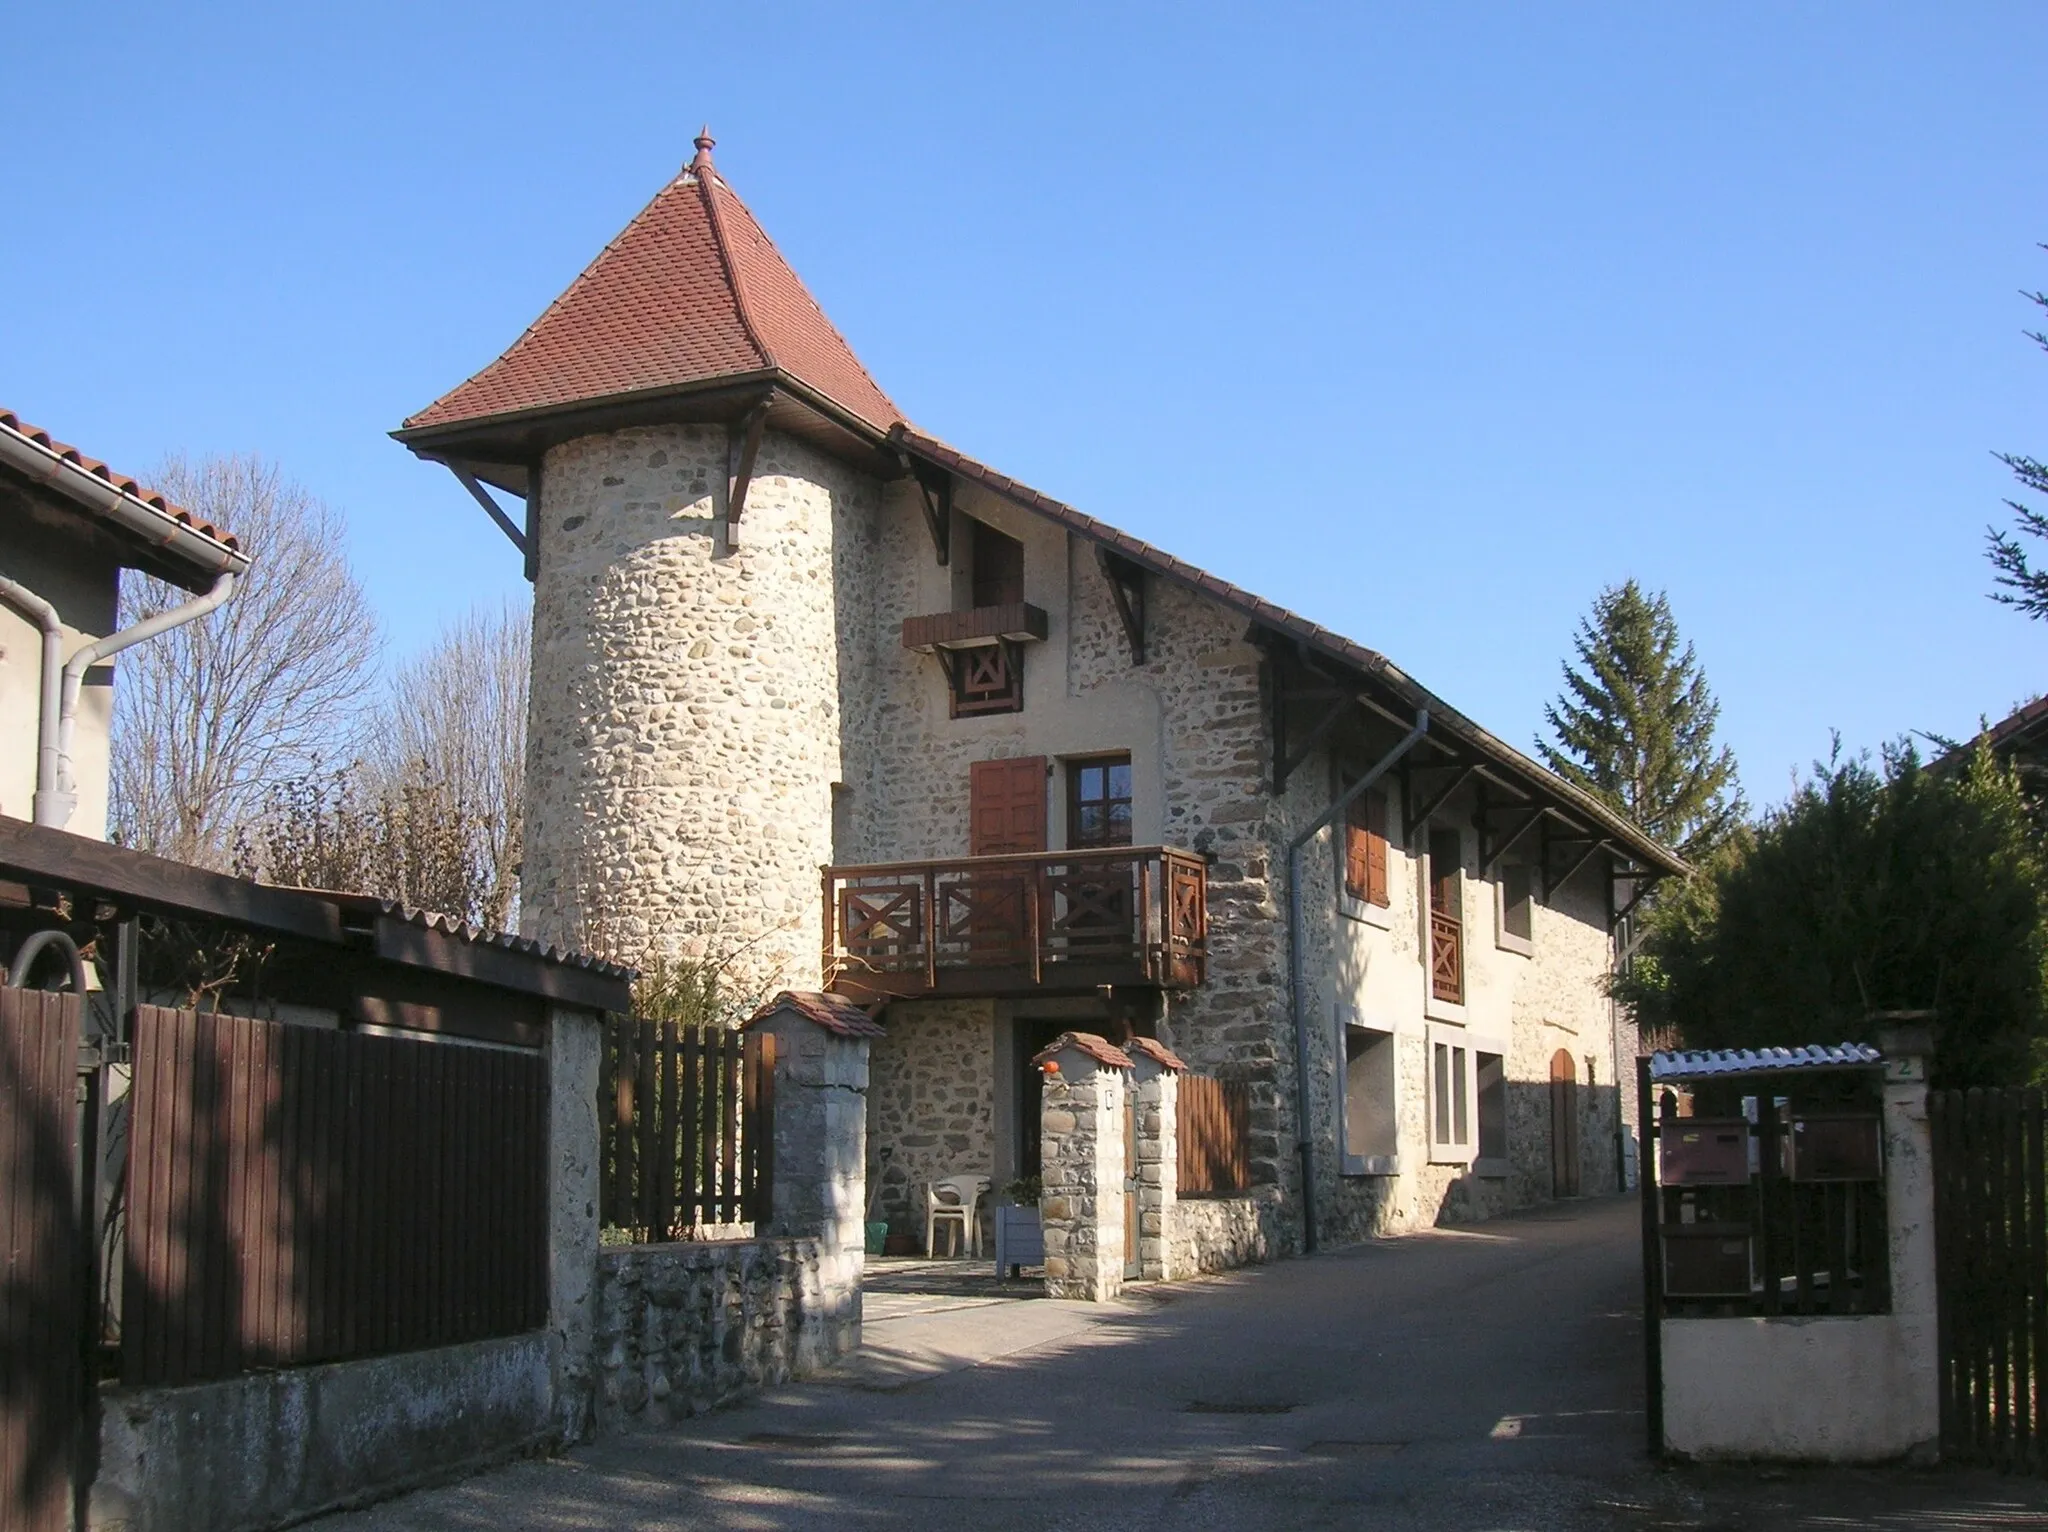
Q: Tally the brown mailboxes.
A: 3